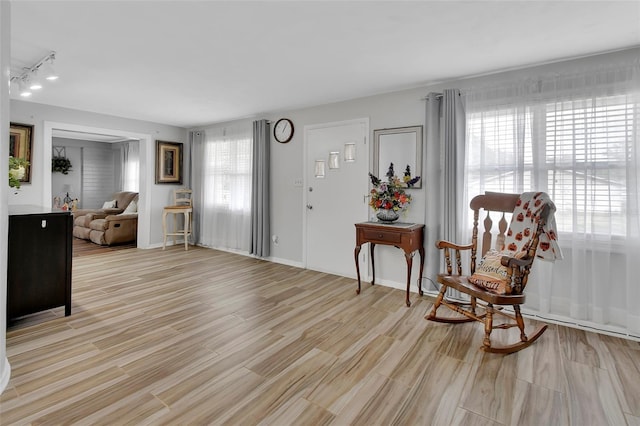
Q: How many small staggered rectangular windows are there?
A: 3